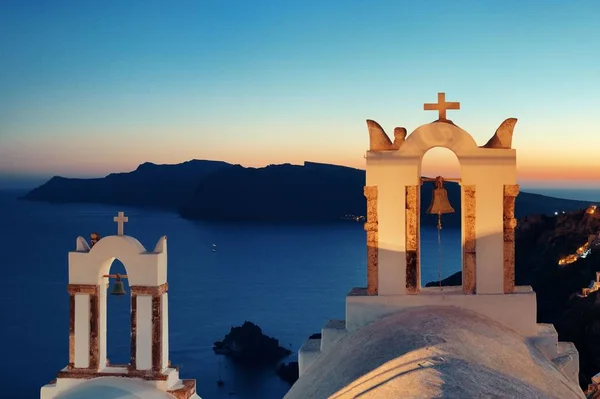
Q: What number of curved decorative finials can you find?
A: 4